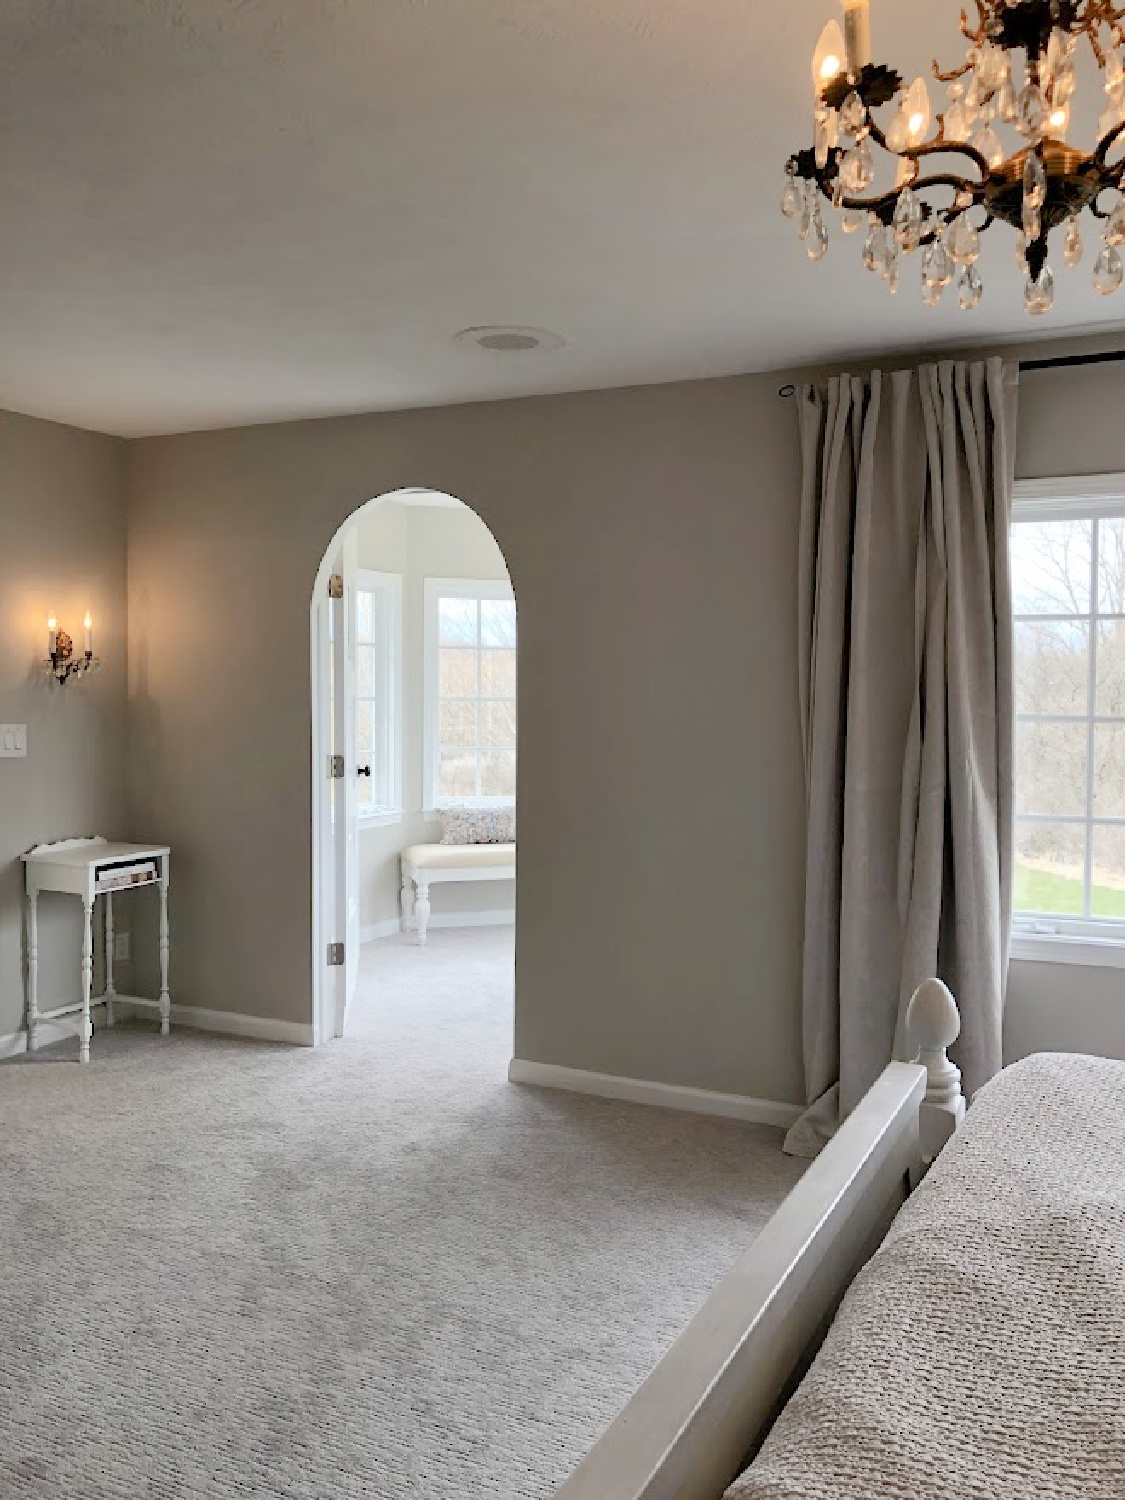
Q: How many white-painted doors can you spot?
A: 1